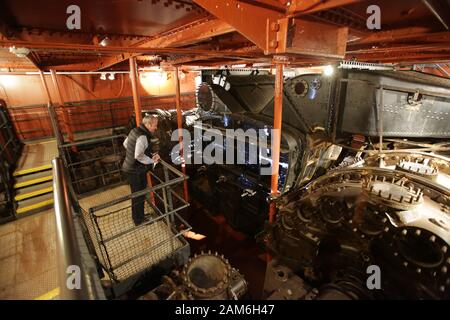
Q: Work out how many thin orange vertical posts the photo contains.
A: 5